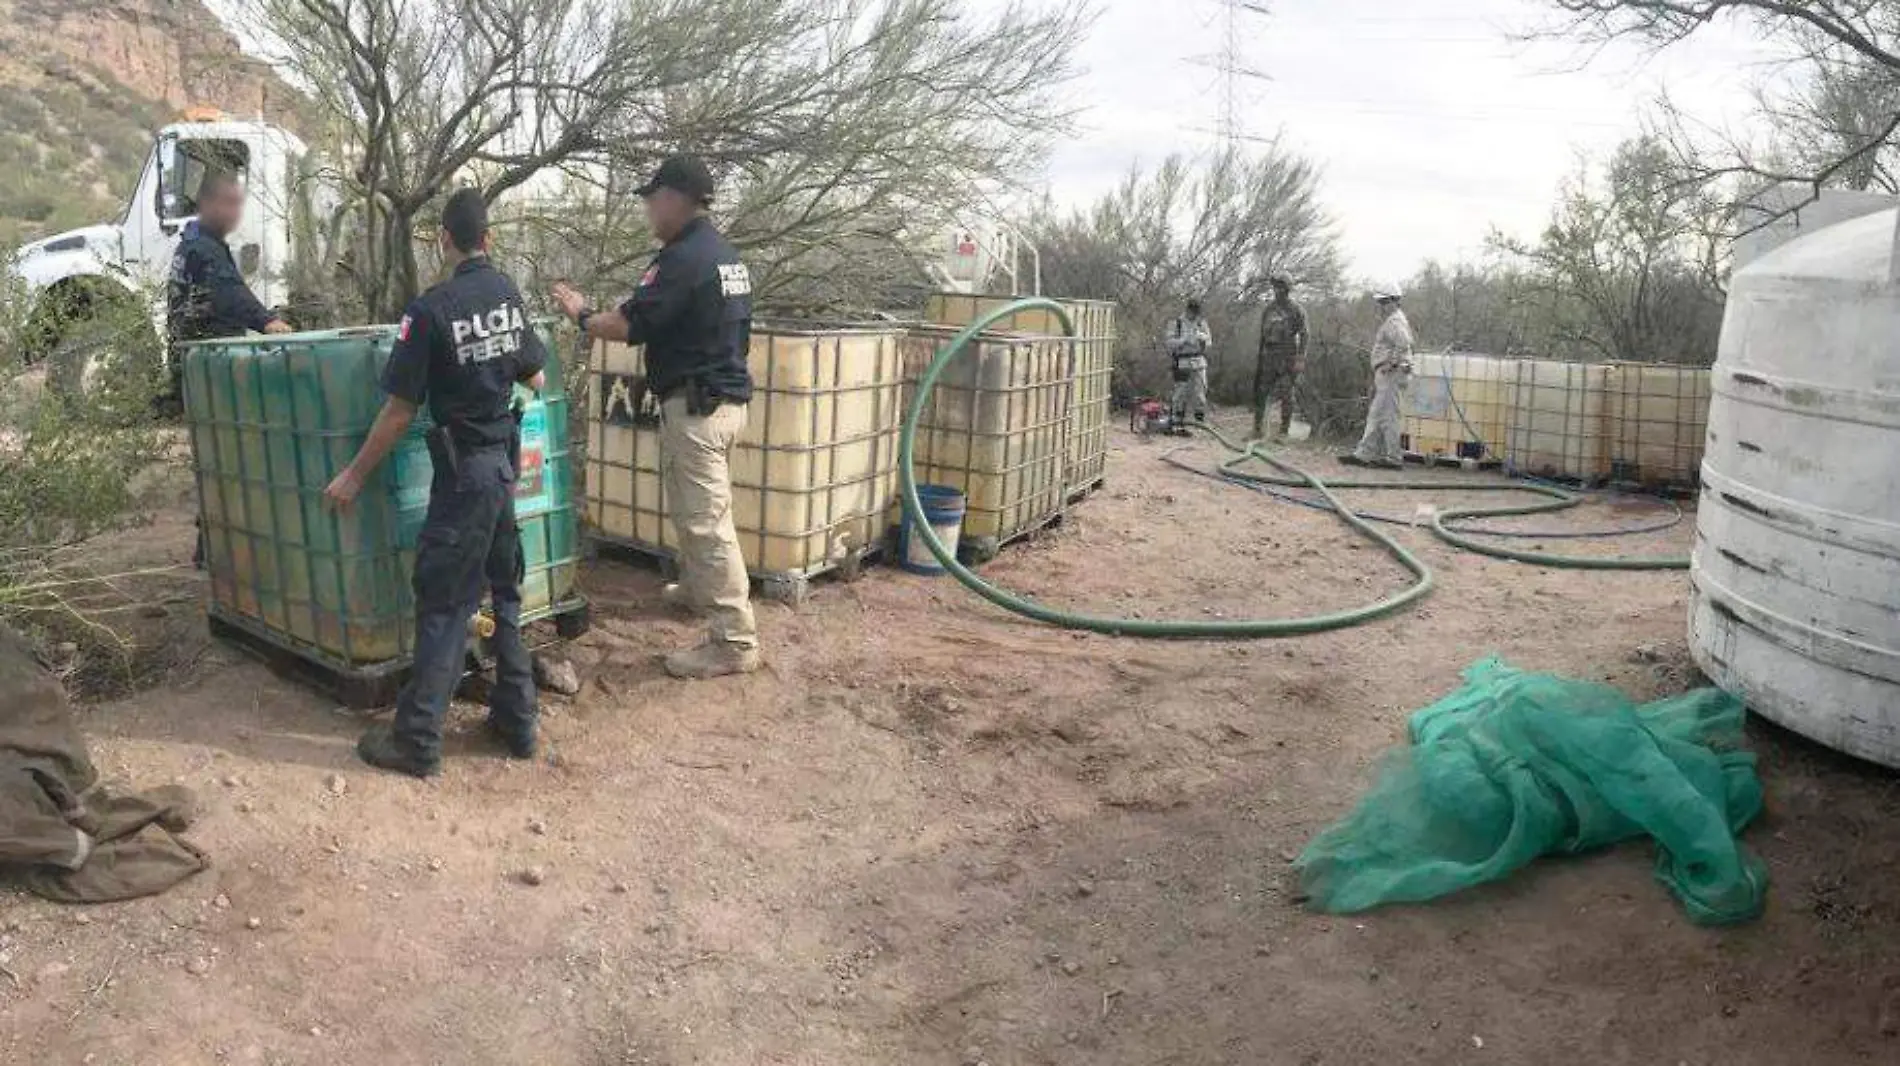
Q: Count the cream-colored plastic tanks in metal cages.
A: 6